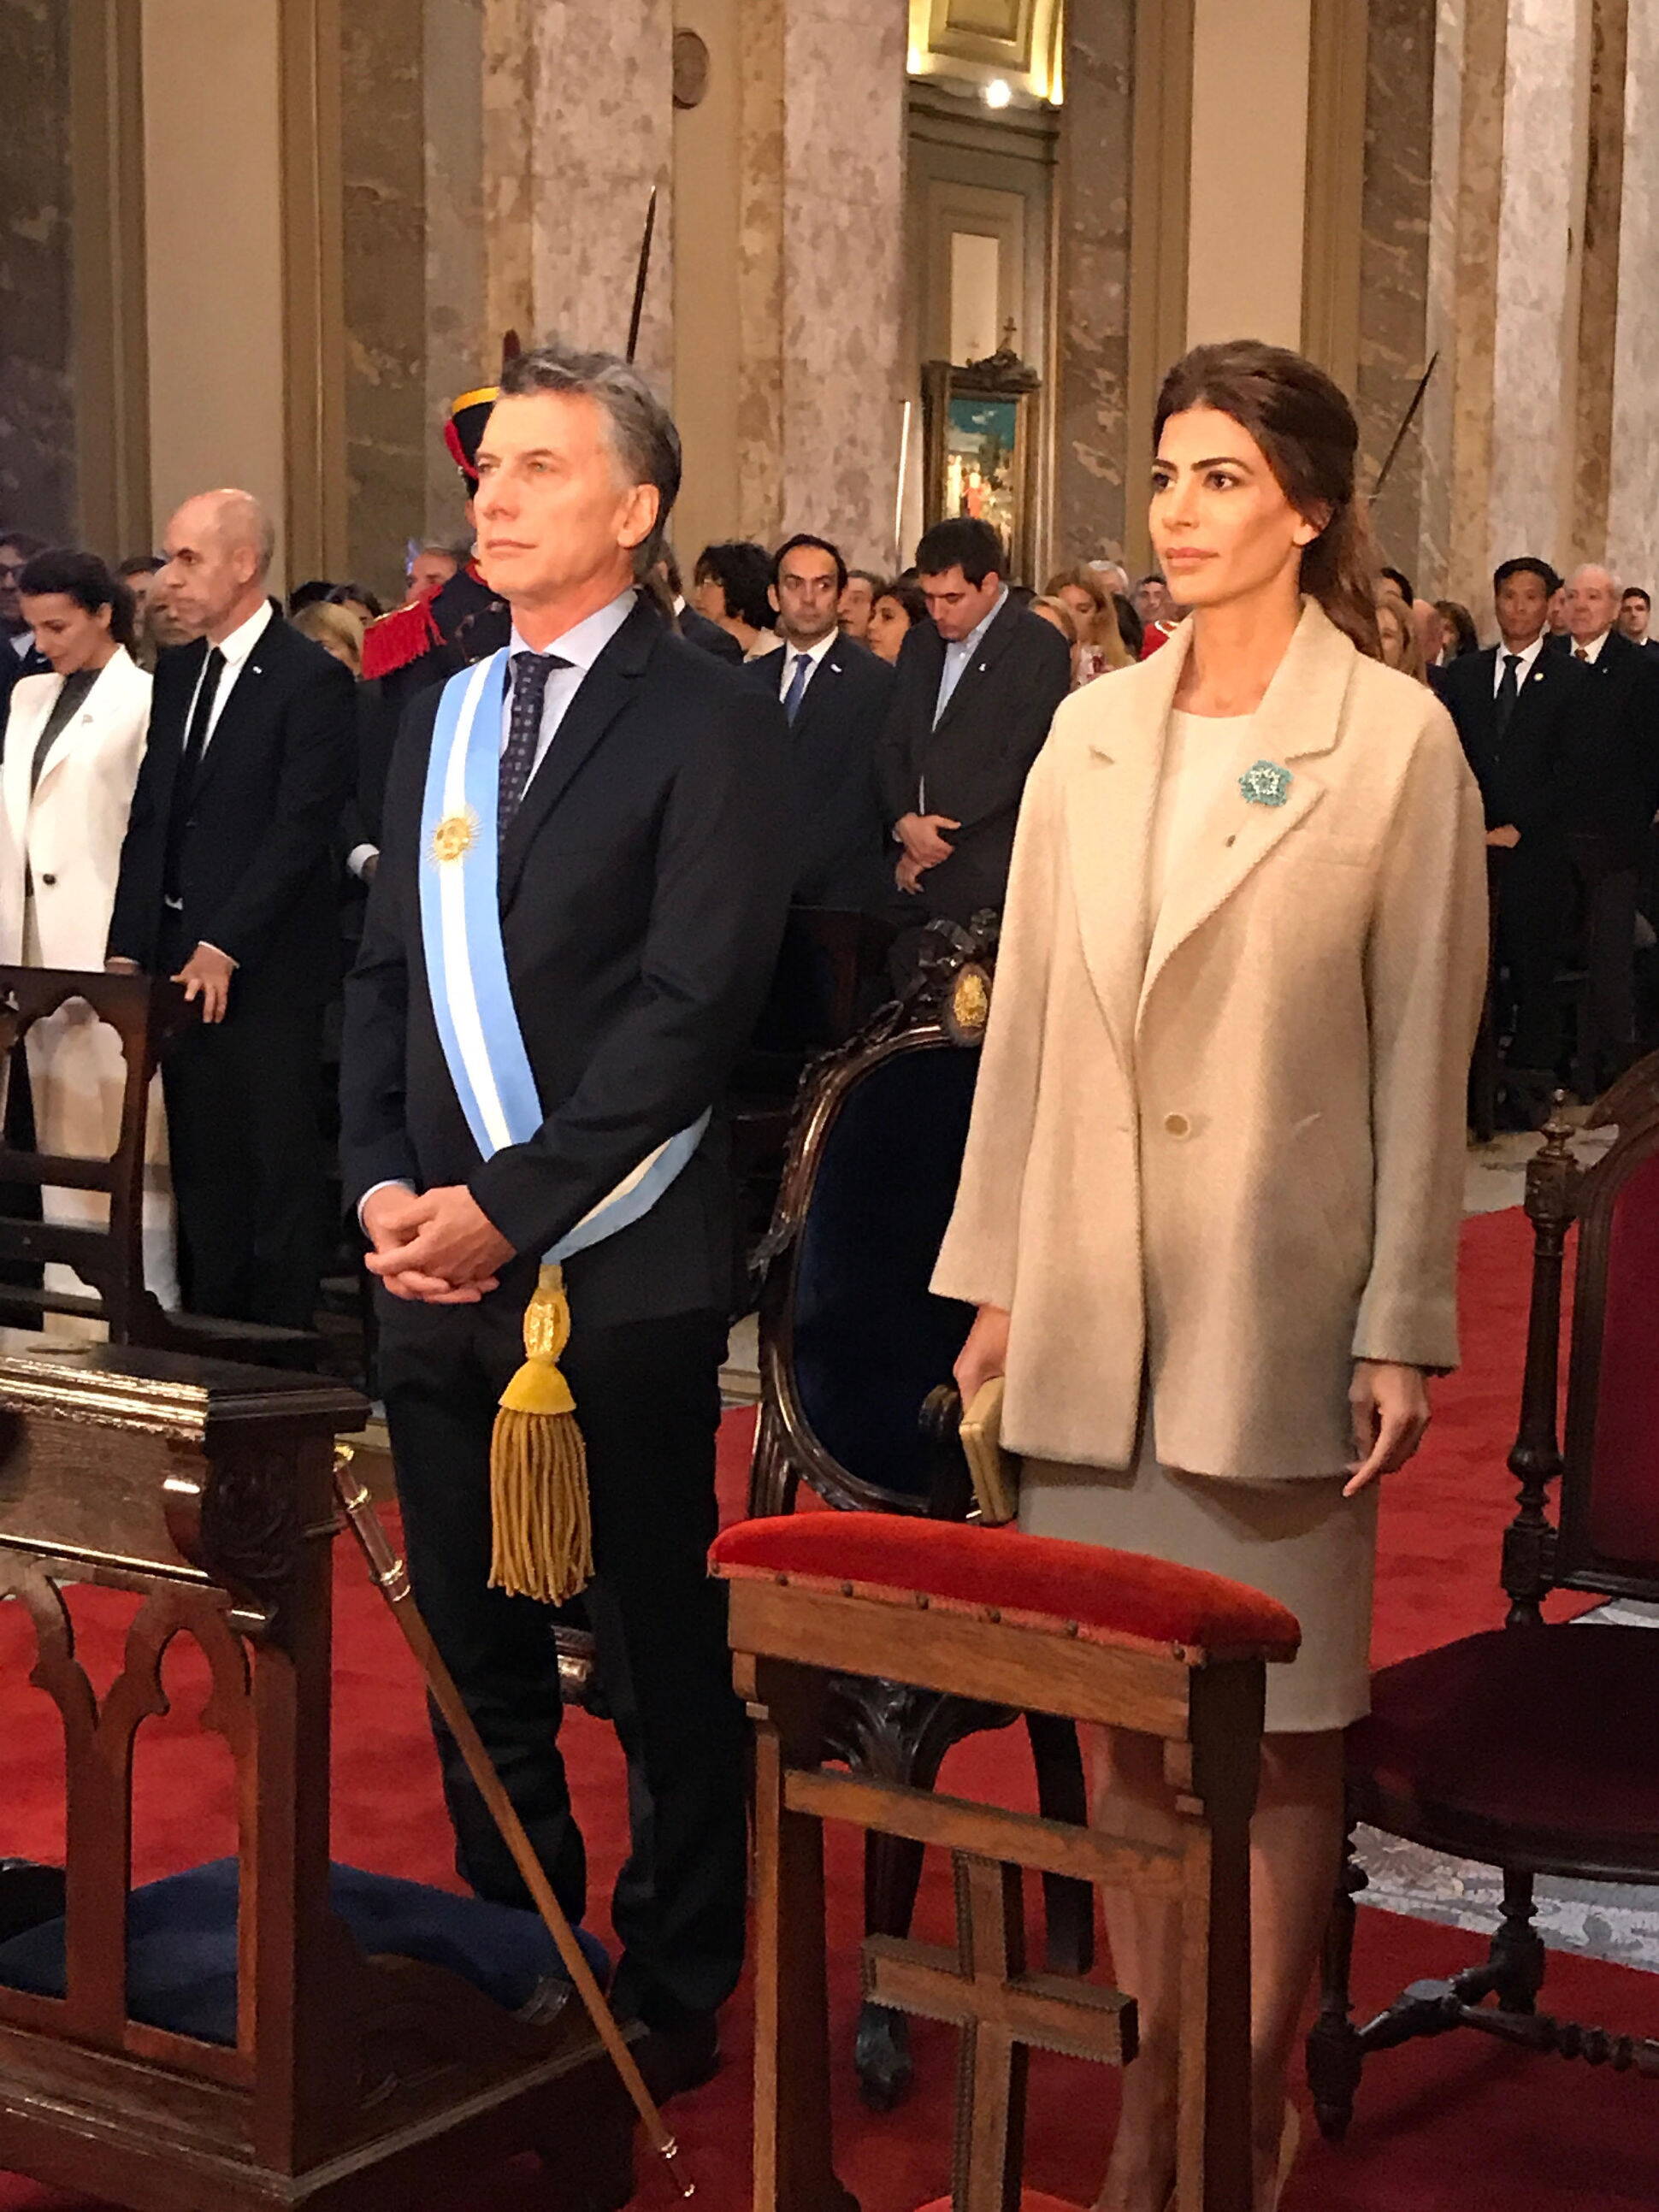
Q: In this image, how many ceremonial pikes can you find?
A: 2